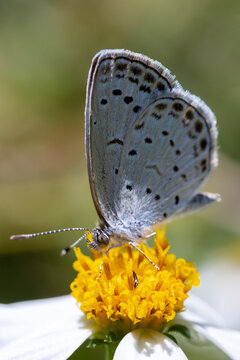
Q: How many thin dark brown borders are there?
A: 2